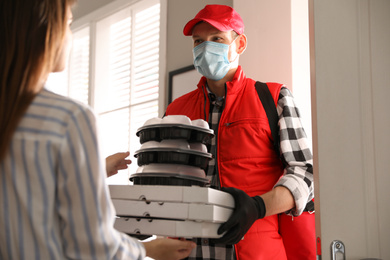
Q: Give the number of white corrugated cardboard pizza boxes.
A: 3